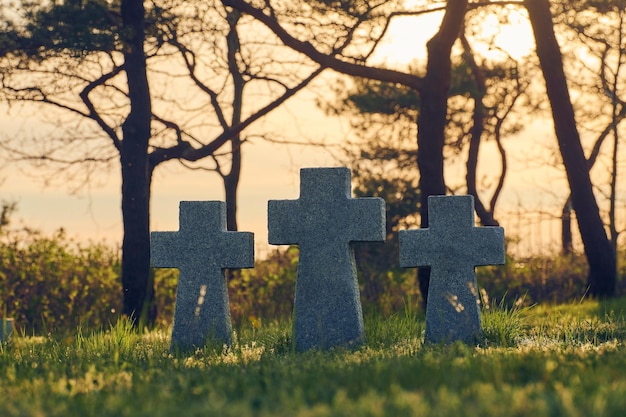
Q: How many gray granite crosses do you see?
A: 3